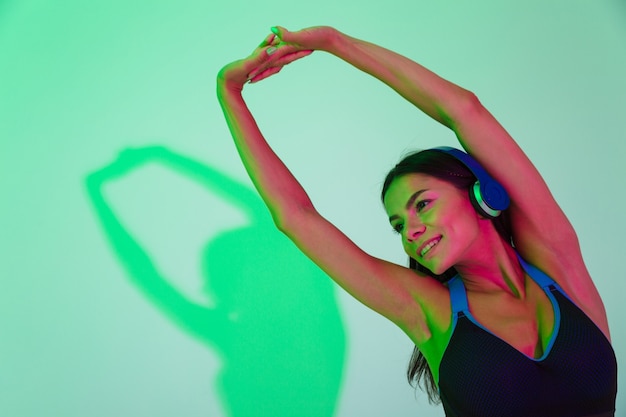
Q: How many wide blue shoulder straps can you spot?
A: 2